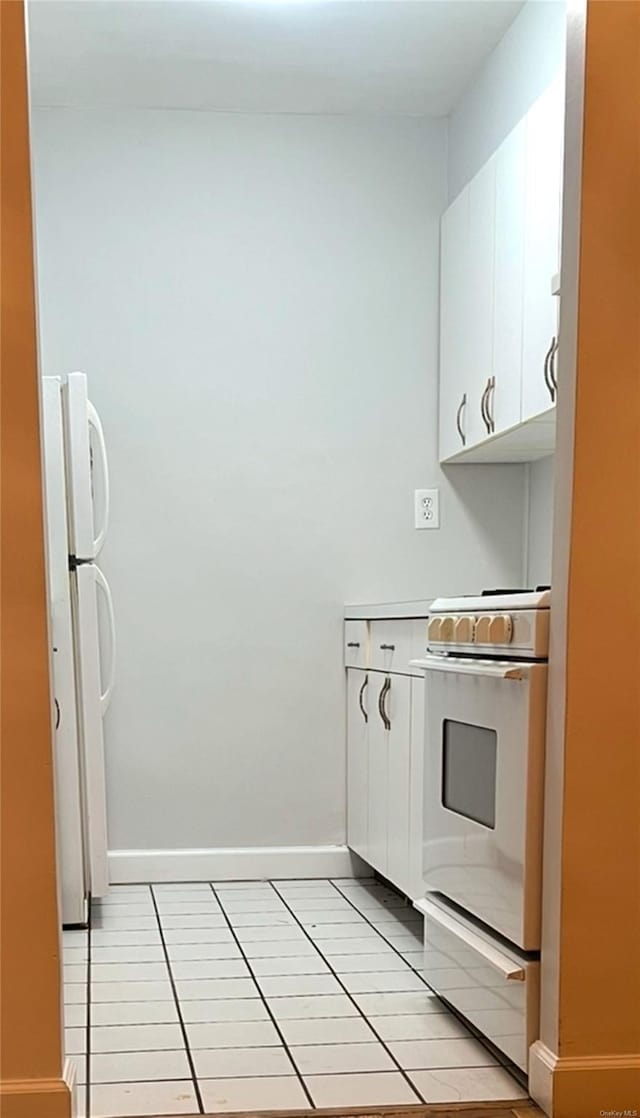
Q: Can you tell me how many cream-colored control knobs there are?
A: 5